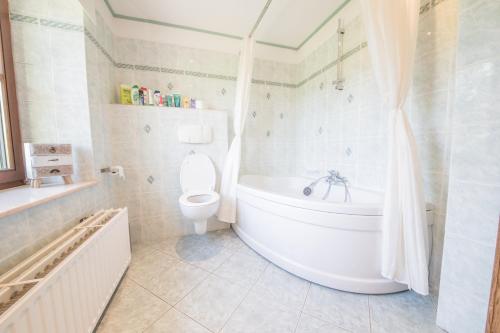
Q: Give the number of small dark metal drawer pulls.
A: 3